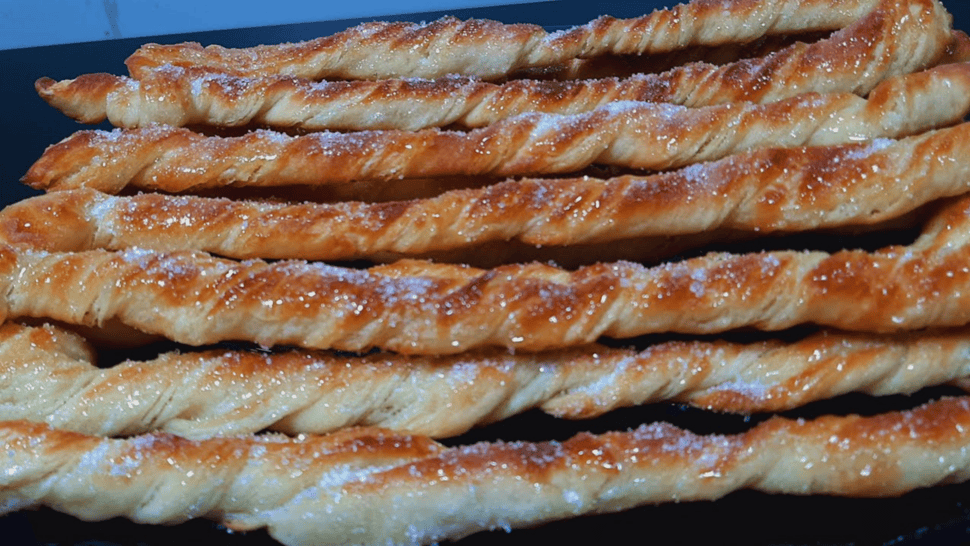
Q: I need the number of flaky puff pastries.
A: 7